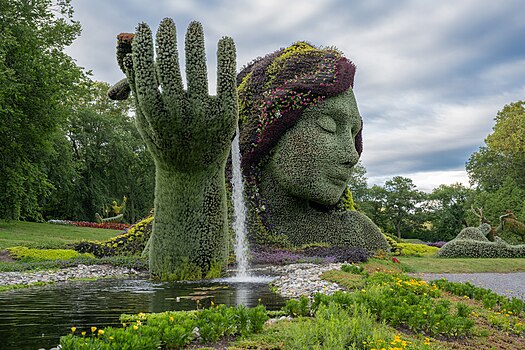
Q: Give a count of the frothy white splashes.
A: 1